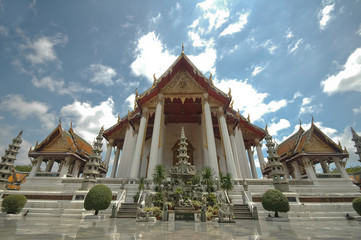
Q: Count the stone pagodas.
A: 5